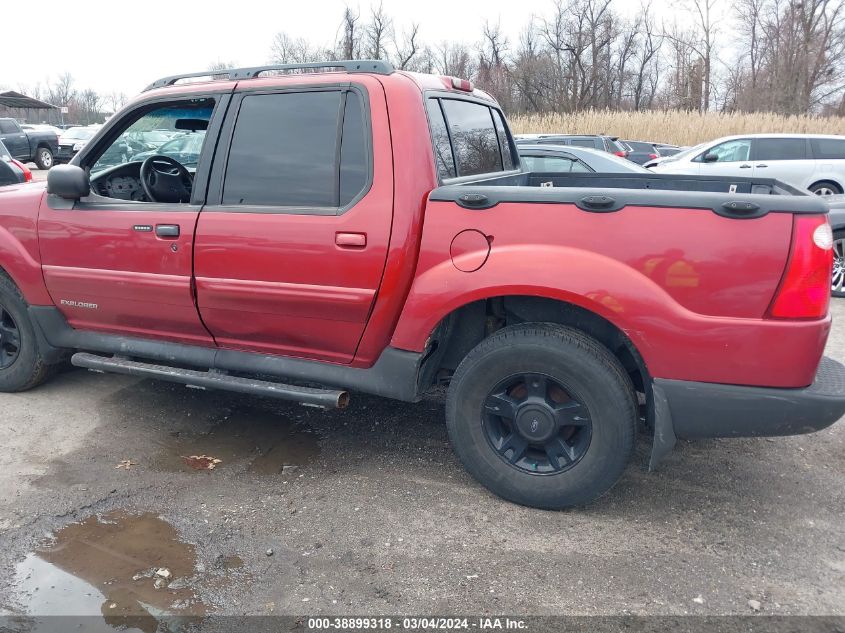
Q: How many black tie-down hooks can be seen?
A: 3